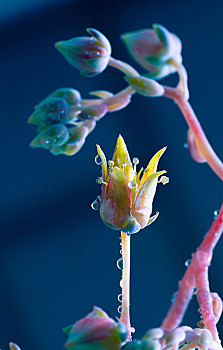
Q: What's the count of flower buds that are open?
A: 1